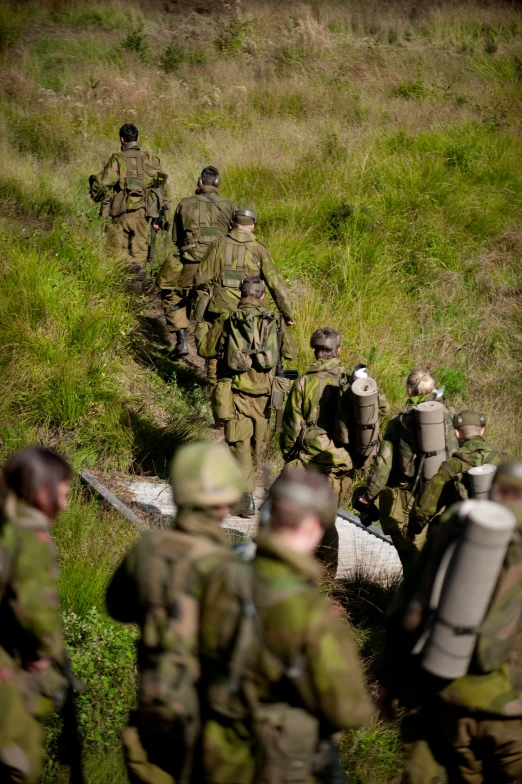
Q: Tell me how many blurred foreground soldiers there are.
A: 4